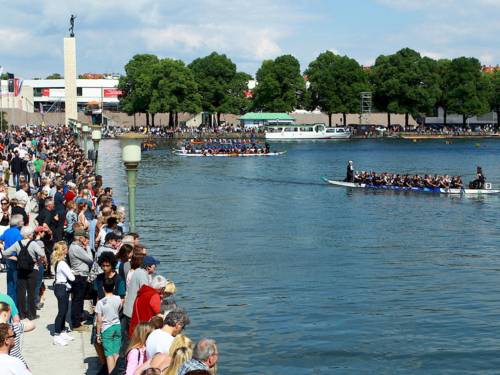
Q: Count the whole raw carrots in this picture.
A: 0